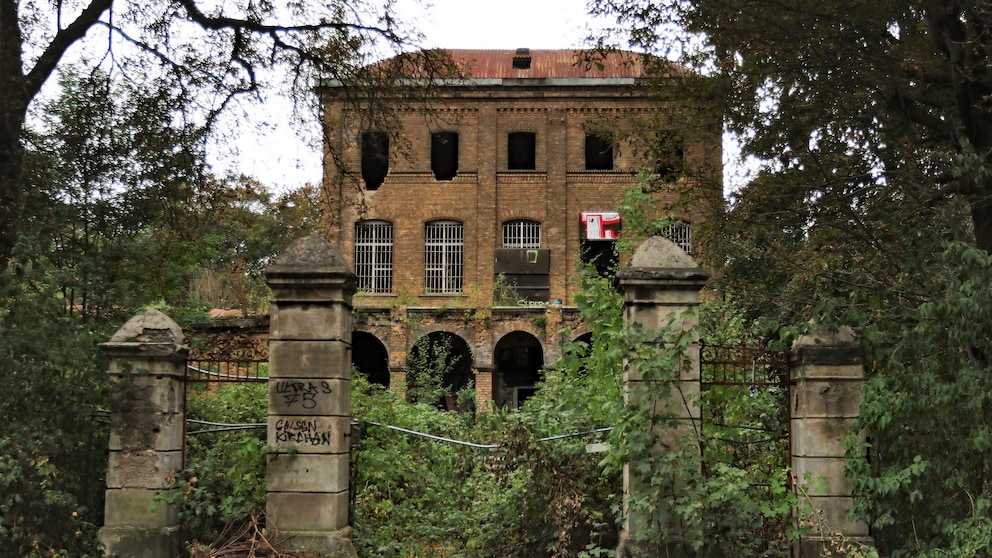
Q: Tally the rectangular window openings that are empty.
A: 5